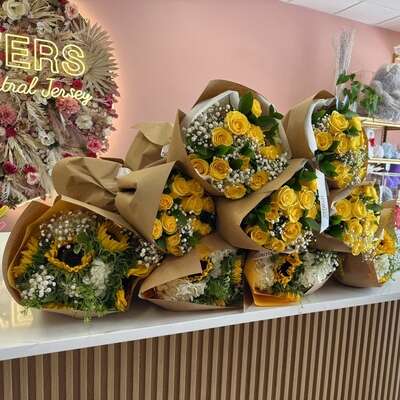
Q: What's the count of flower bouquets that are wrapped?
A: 9